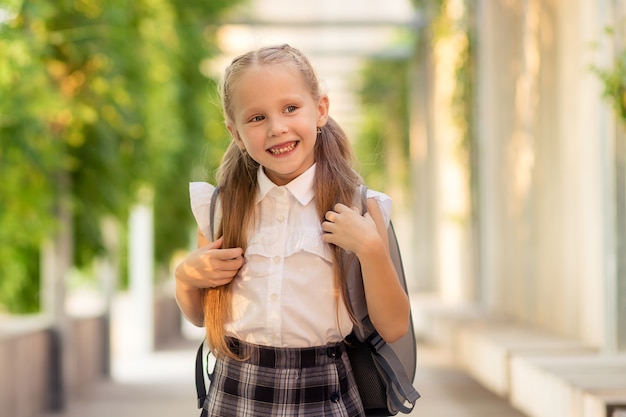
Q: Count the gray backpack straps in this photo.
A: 2